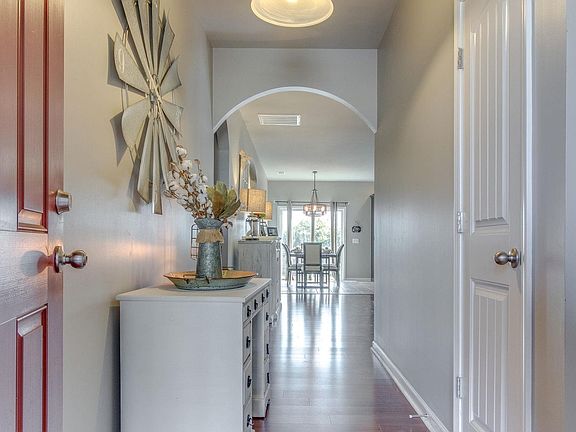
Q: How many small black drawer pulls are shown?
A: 10